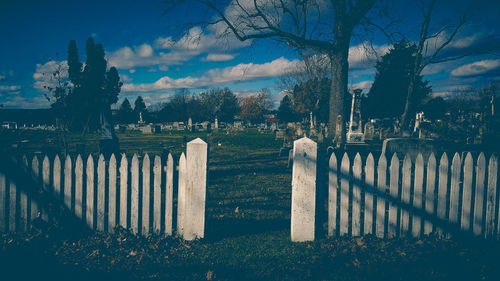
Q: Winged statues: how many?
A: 0